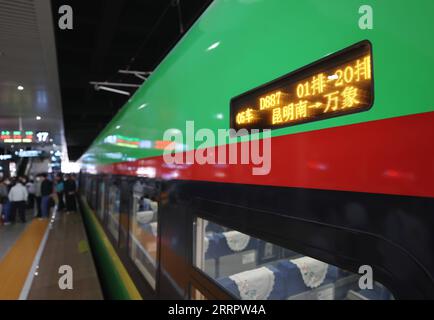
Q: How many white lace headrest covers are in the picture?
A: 3